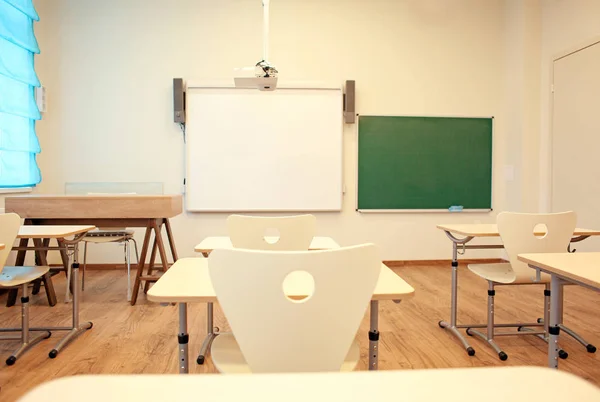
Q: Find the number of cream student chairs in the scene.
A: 4